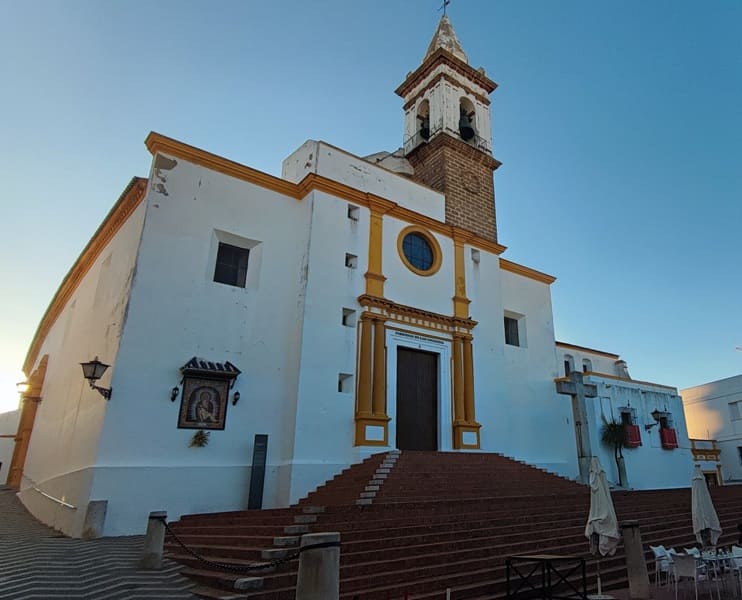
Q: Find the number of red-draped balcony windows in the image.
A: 2